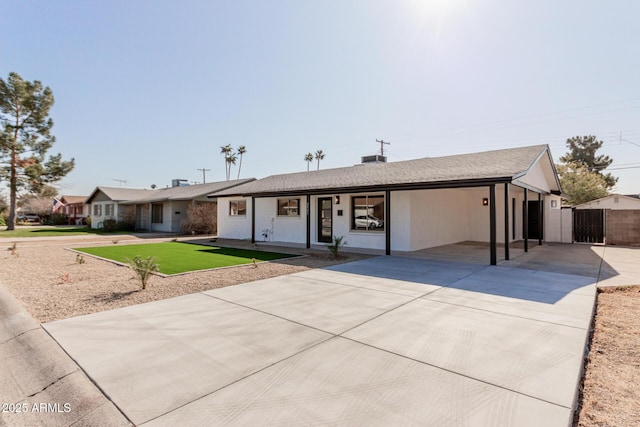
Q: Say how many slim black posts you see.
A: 7